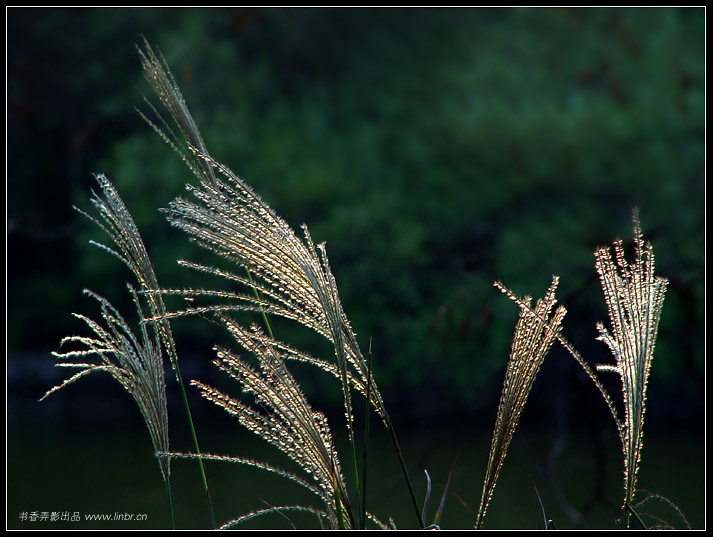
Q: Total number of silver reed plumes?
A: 7